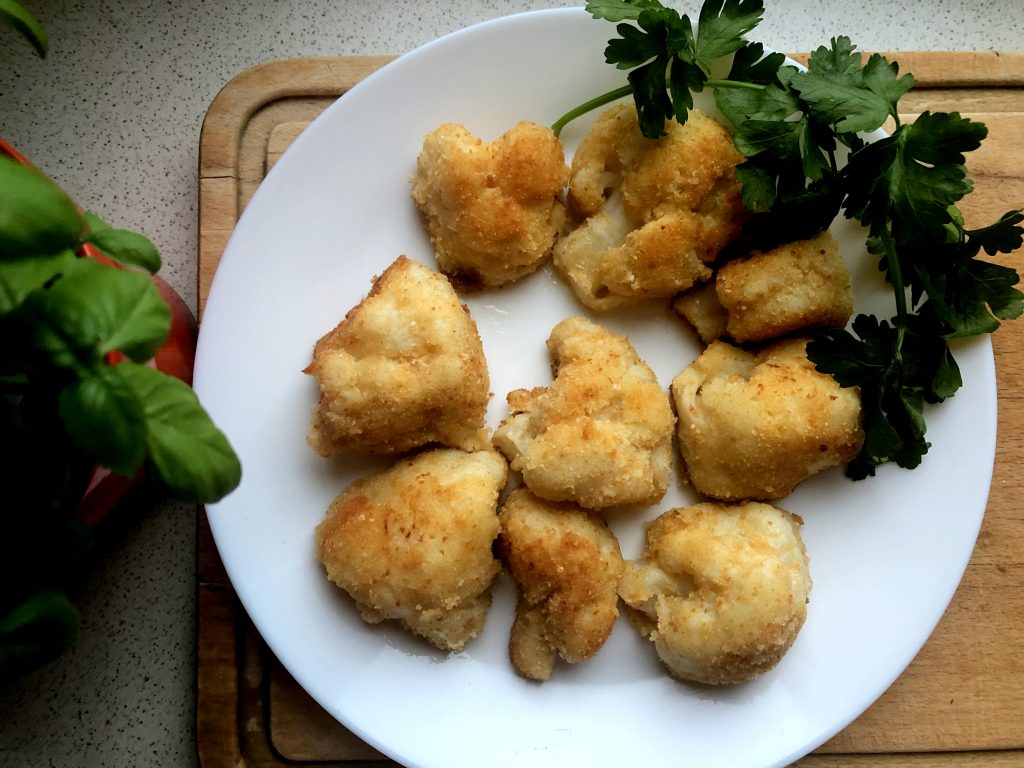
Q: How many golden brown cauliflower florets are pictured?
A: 9